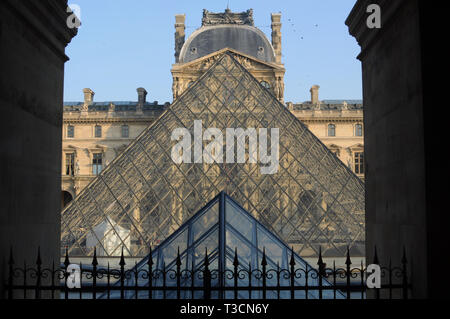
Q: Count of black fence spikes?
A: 15